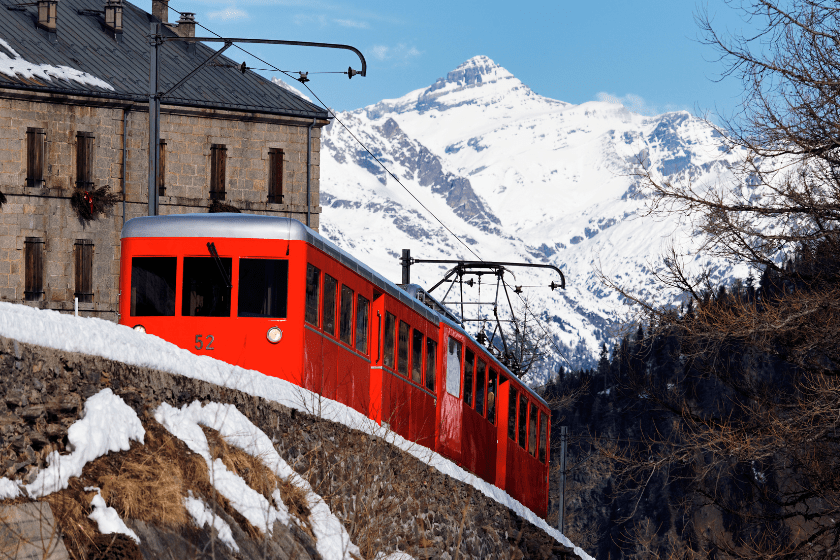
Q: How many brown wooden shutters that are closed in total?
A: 7